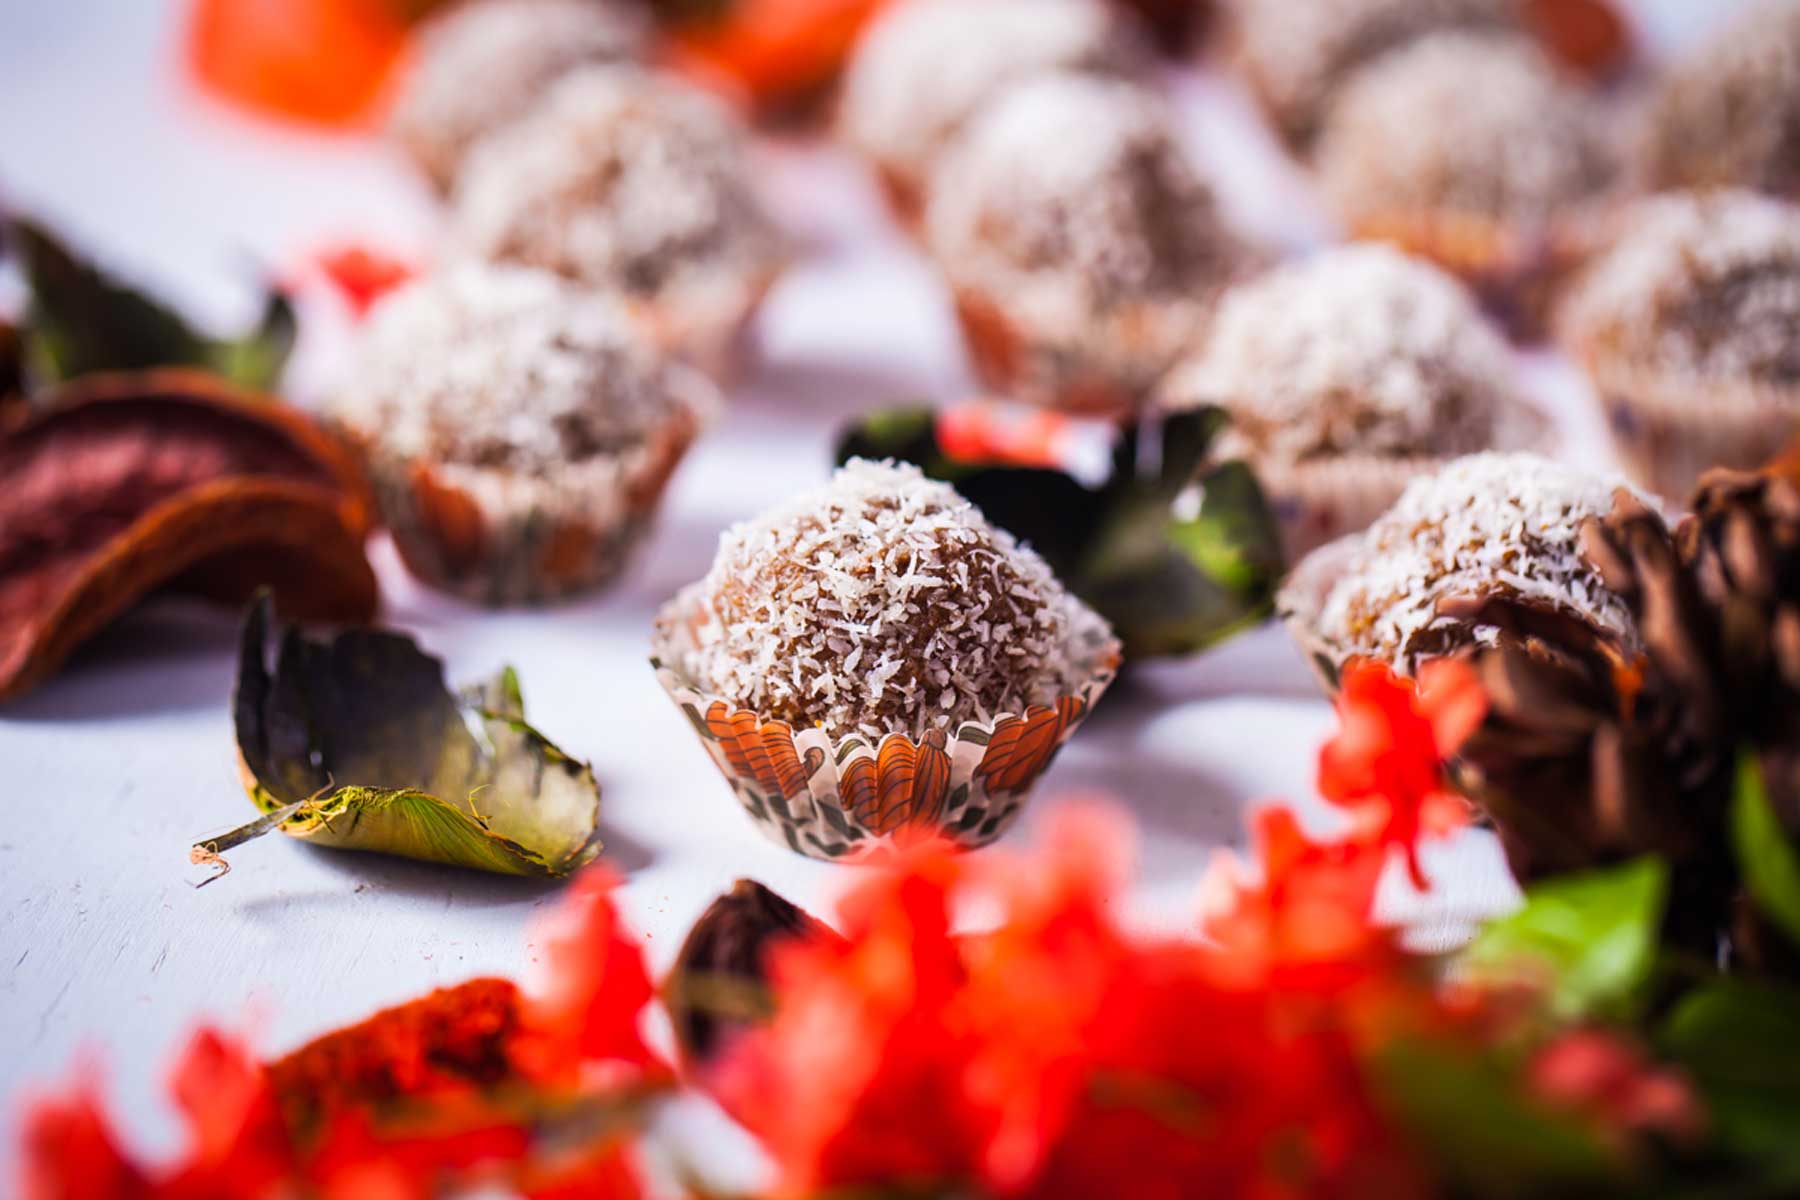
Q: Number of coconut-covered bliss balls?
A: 12